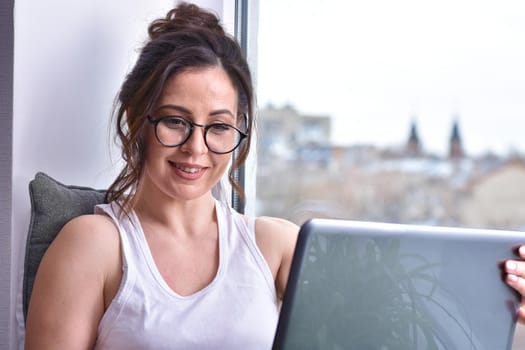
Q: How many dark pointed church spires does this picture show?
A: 2